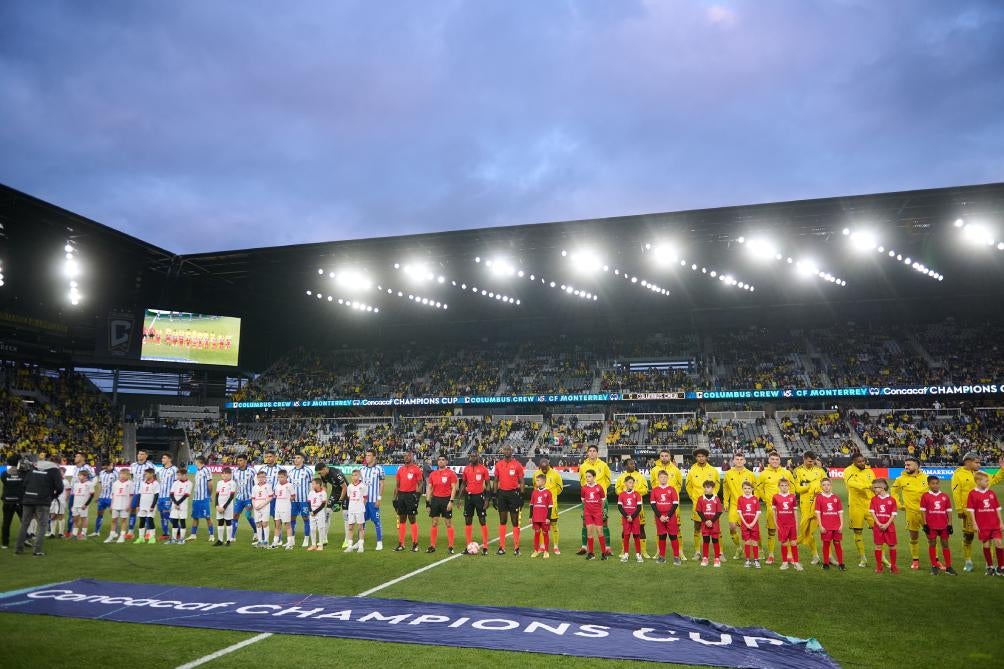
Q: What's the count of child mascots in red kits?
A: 11